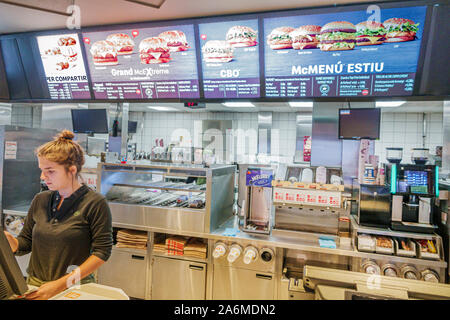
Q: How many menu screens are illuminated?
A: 4